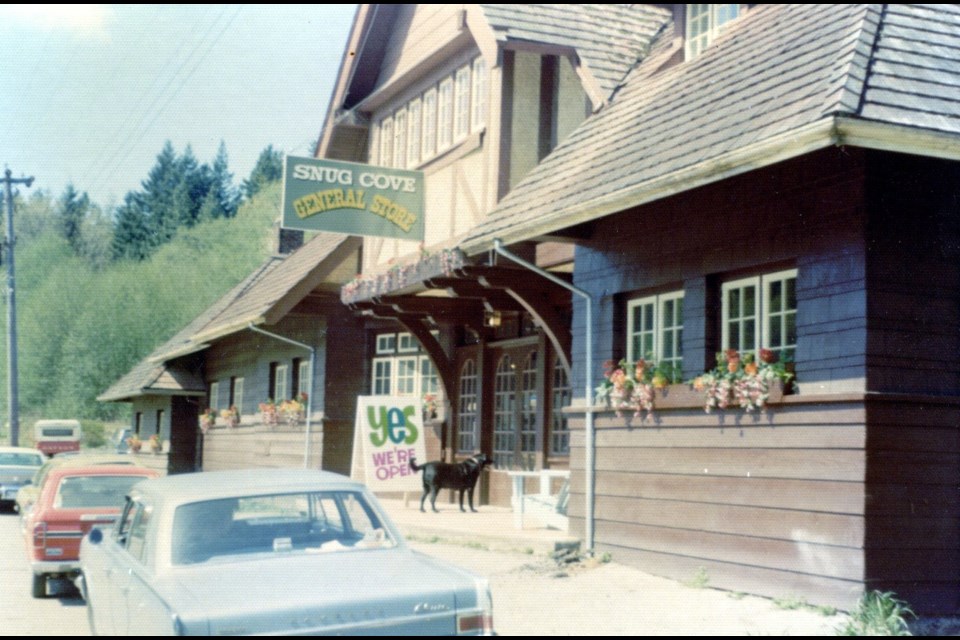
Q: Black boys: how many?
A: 0